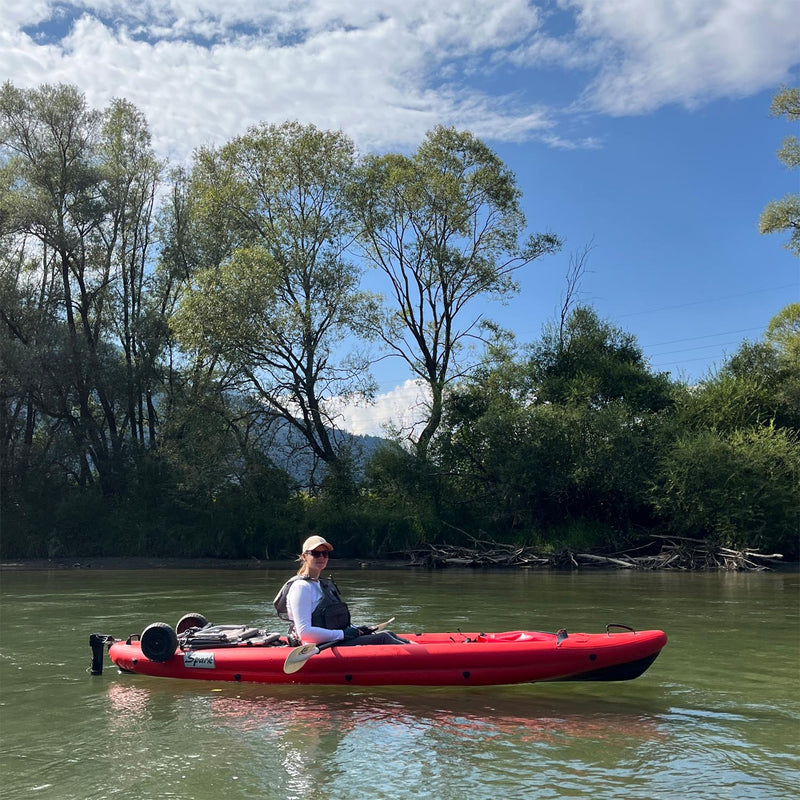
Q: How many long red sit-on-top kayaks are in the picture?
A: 1